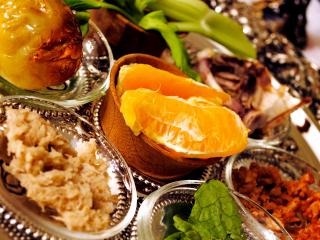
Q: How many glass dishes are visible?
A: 5